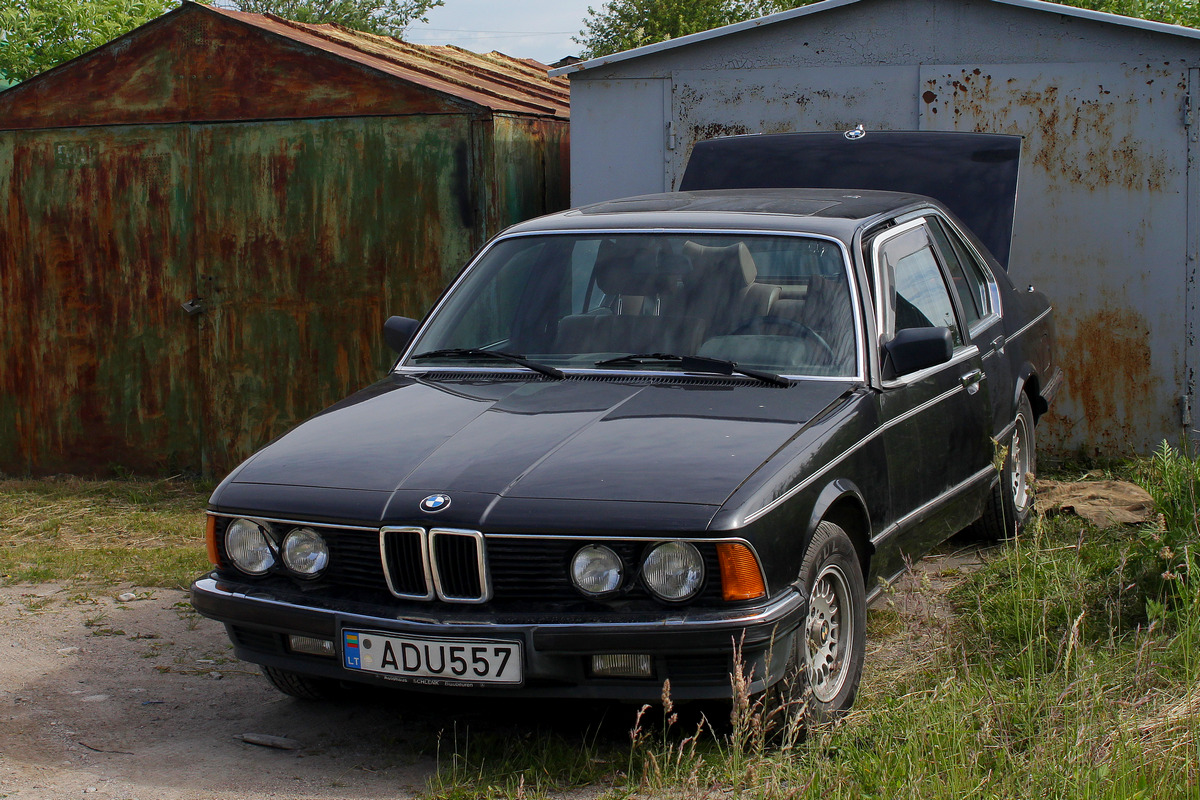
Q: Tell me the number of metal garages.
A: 2